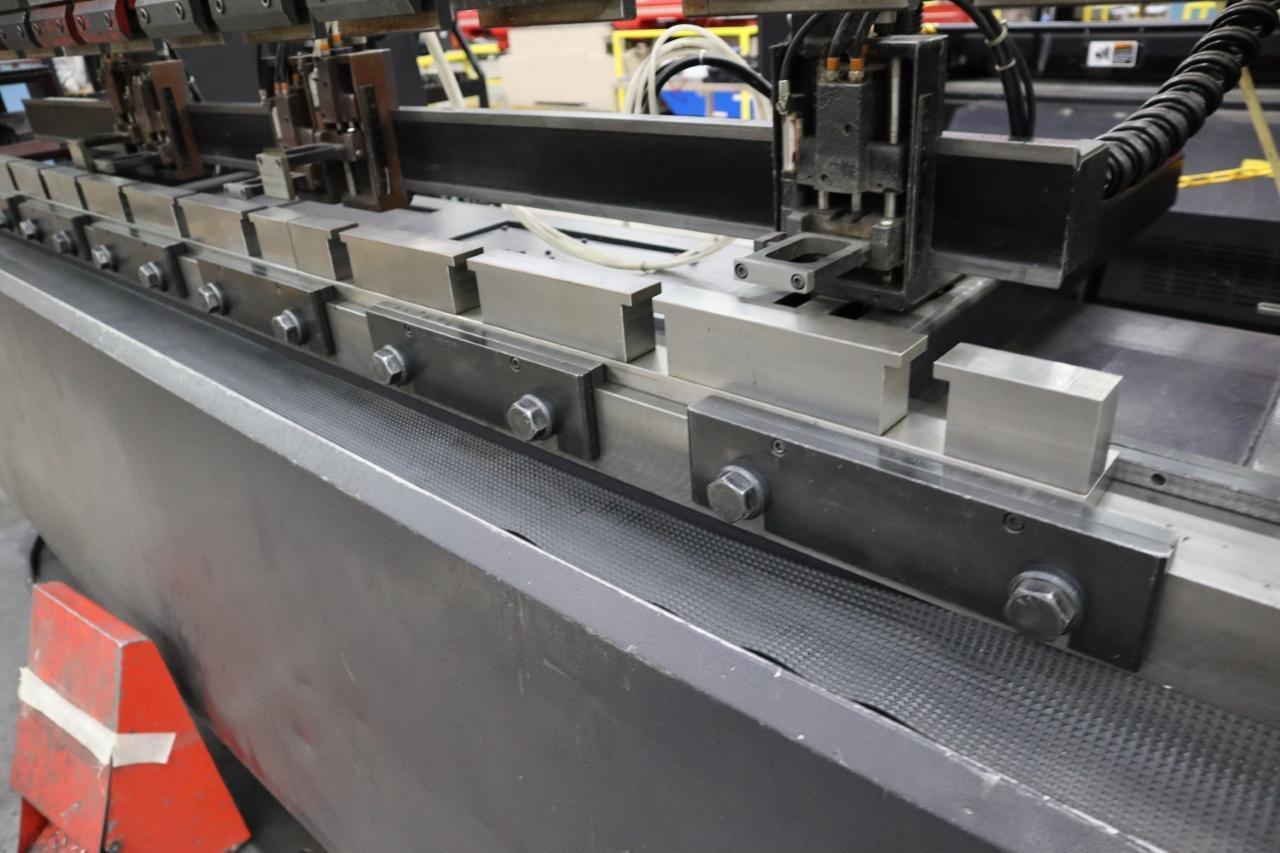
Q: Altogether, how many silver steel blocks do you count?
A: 12